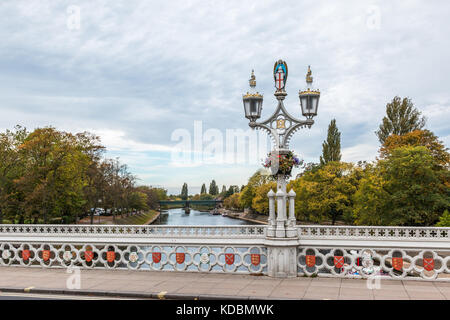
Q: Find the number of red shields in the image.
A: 12